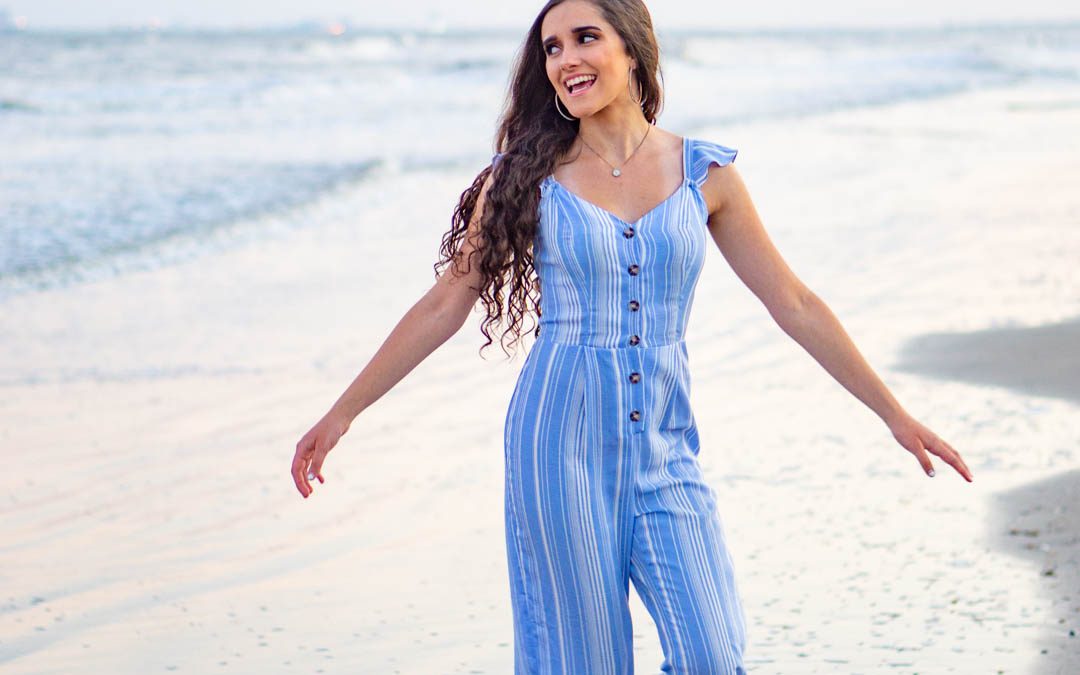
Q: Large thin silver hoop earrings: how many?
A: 2